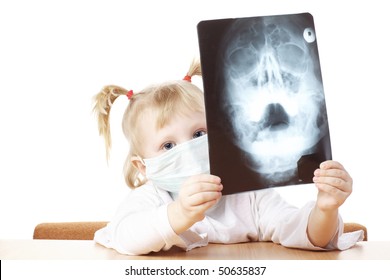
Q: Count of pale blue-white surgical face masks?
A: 1